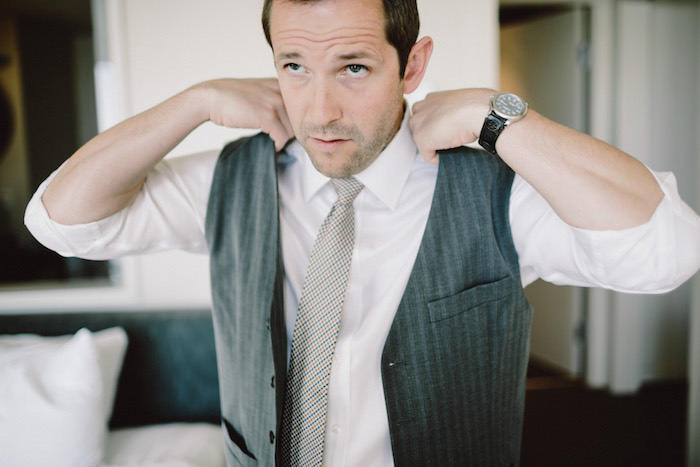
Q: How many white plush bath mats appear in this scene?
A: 0